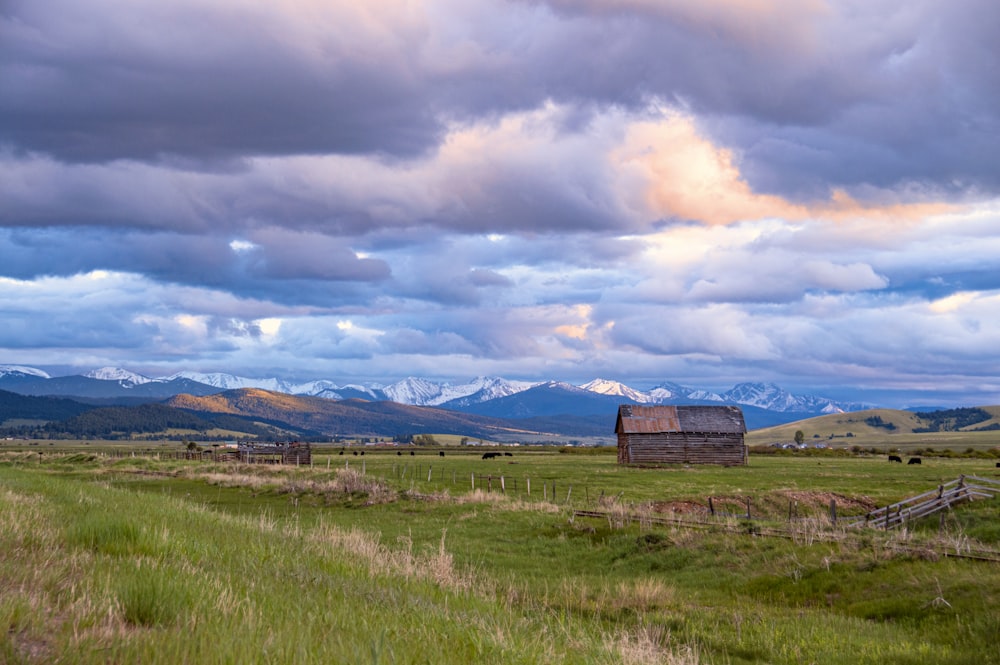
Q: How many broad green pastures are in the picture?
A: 1